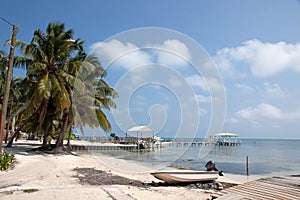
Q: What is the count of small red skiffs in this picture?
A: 0